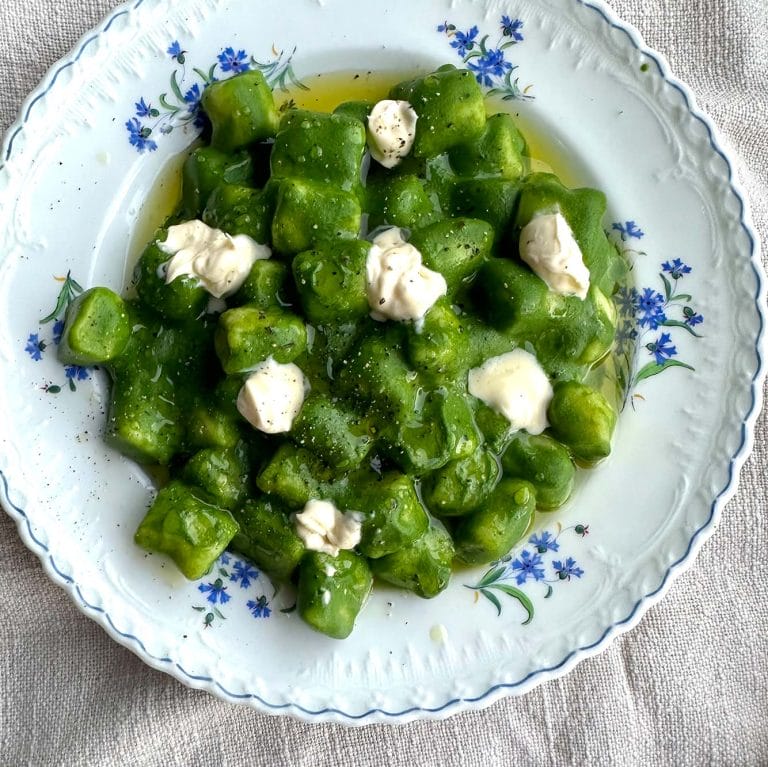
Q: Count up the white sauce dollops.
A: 7